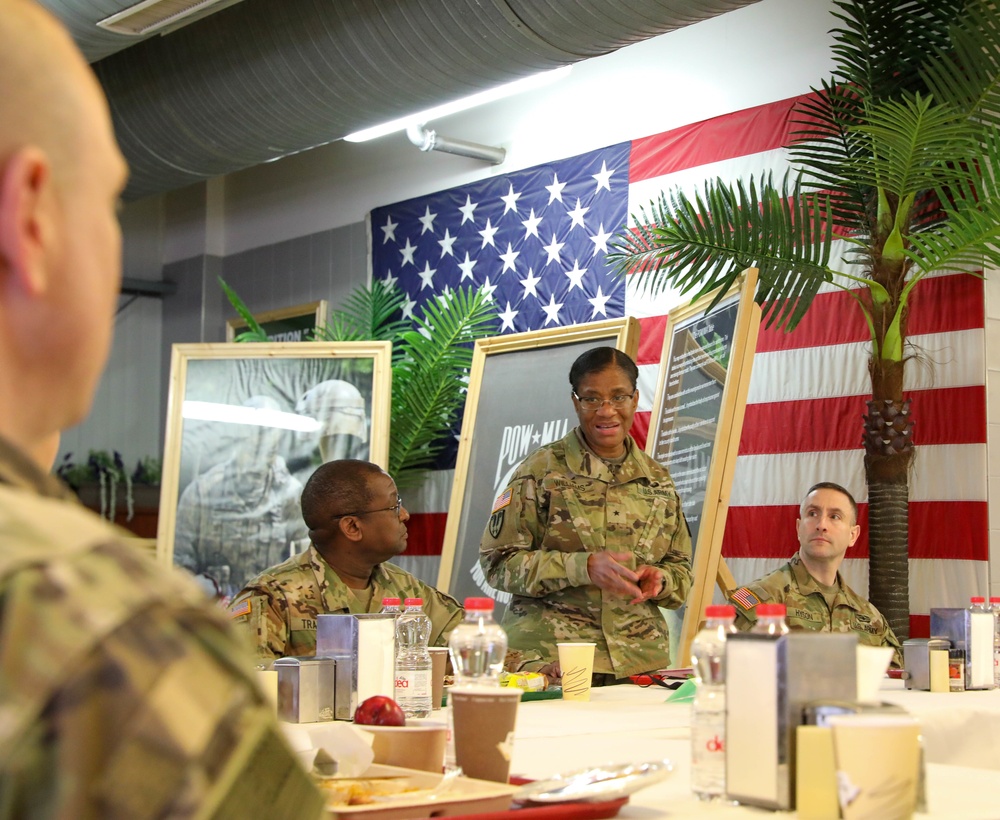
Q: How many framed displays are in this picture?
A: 4